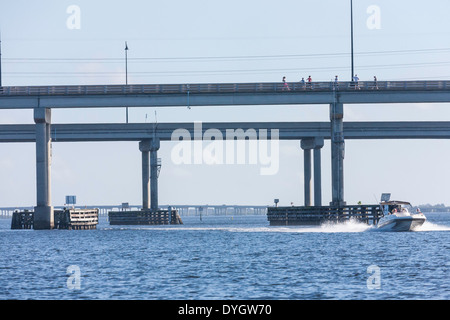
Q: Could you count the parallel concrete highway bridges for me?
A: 2